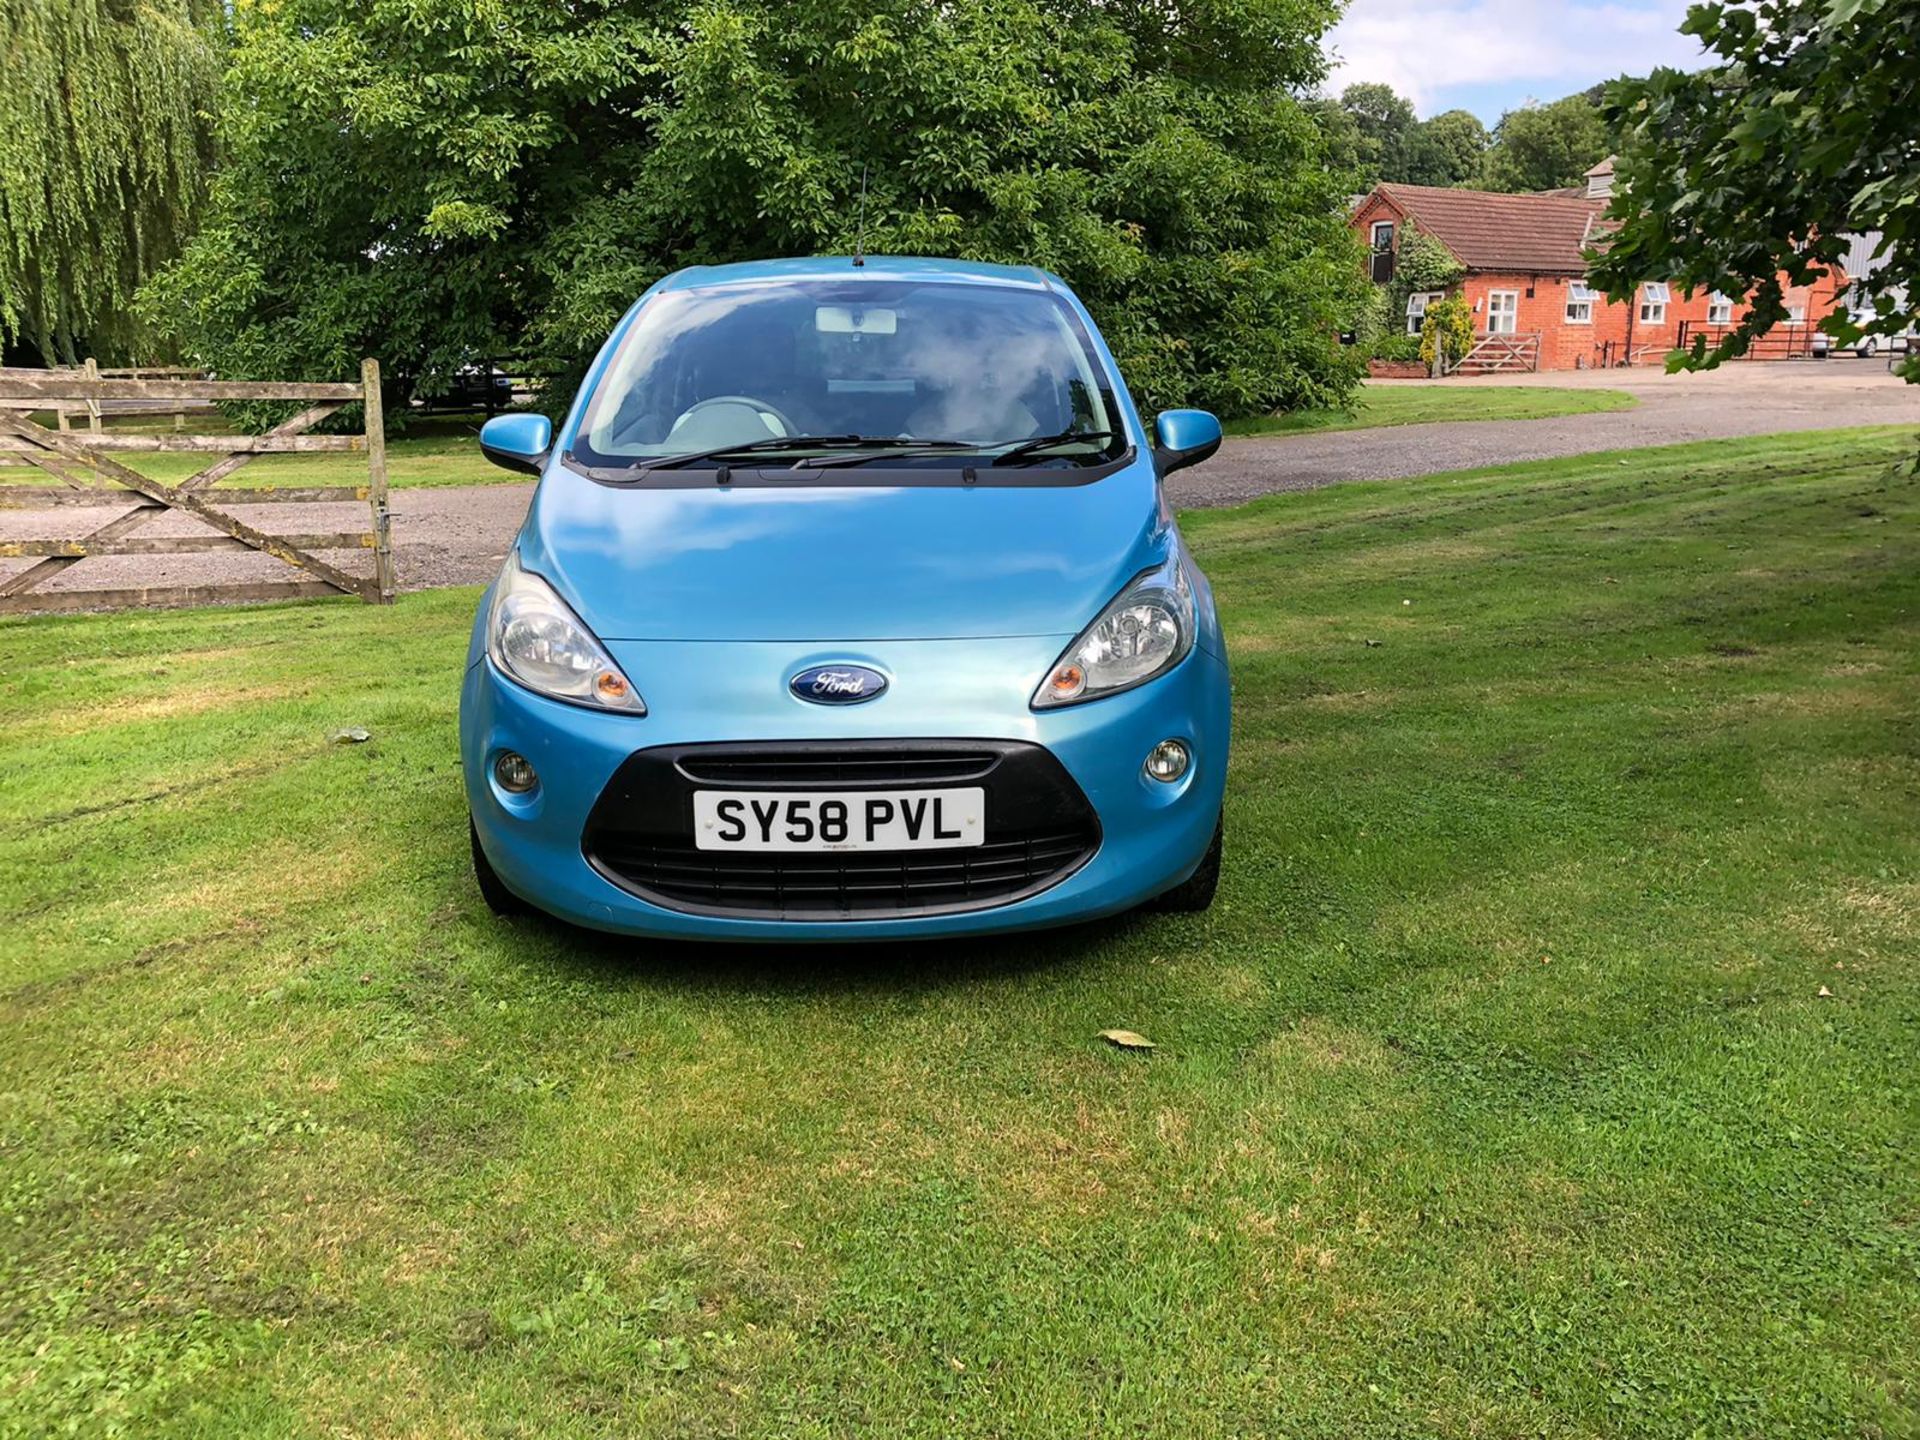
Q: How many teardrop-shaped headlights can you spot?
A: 2